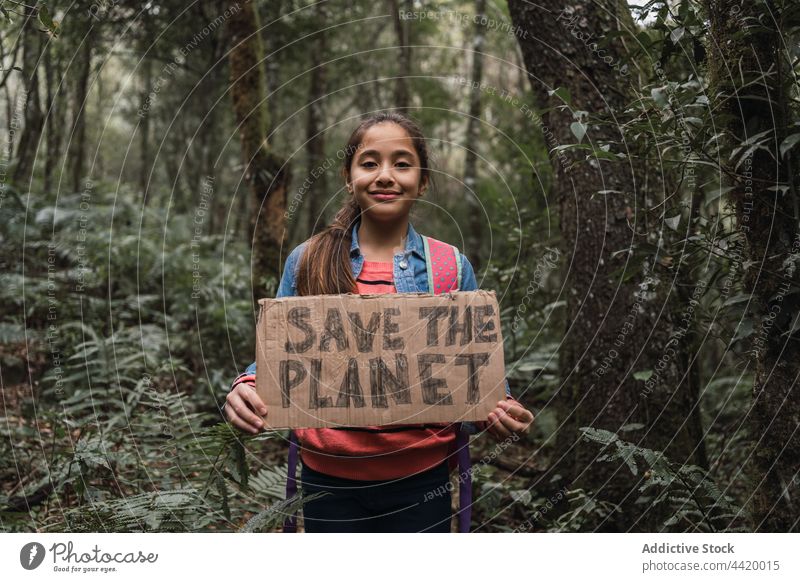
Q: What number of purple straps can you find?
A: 2